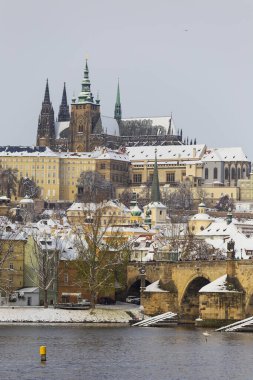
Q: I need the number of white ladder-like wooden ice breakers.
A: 2